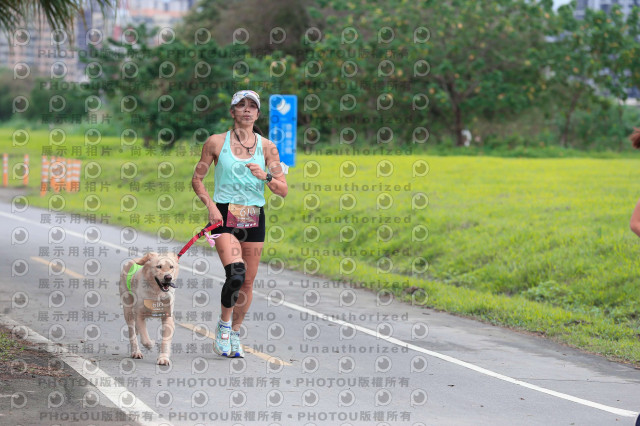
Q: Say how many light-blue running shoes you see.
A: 2